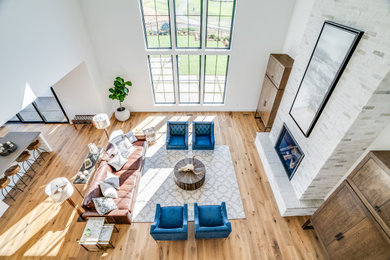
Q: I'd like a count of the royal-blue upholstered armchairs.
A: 4